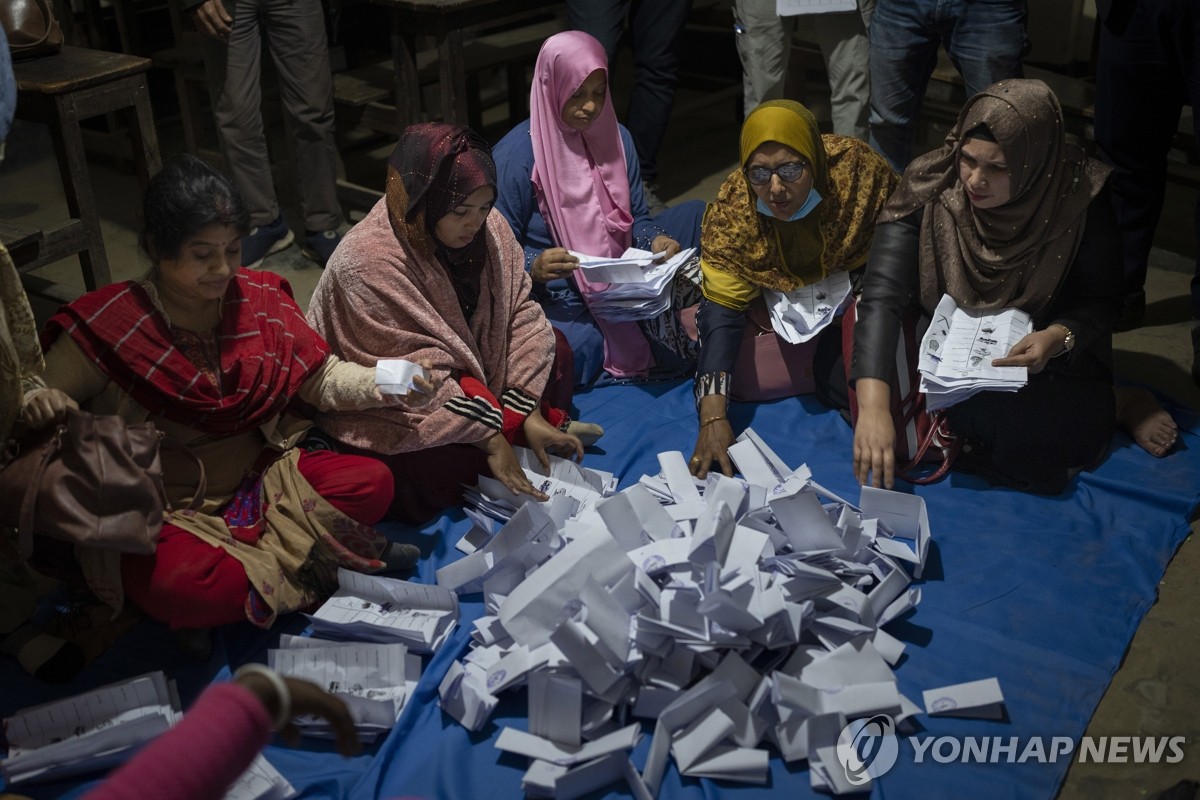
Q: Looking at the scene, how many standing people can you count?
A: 5